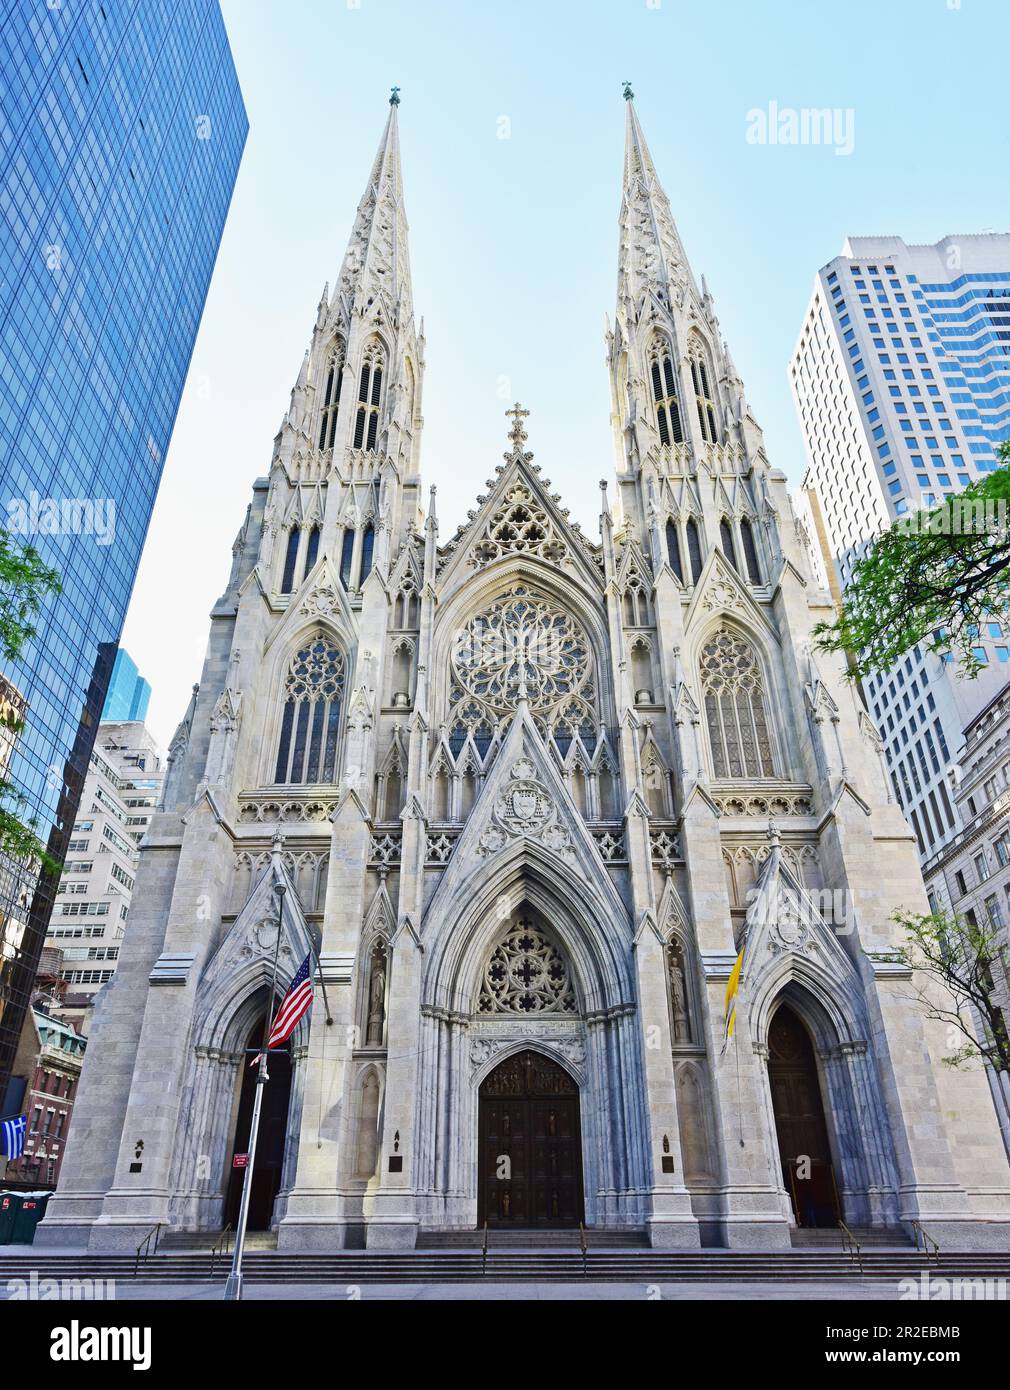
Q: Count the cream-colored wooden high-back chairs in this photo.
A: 0